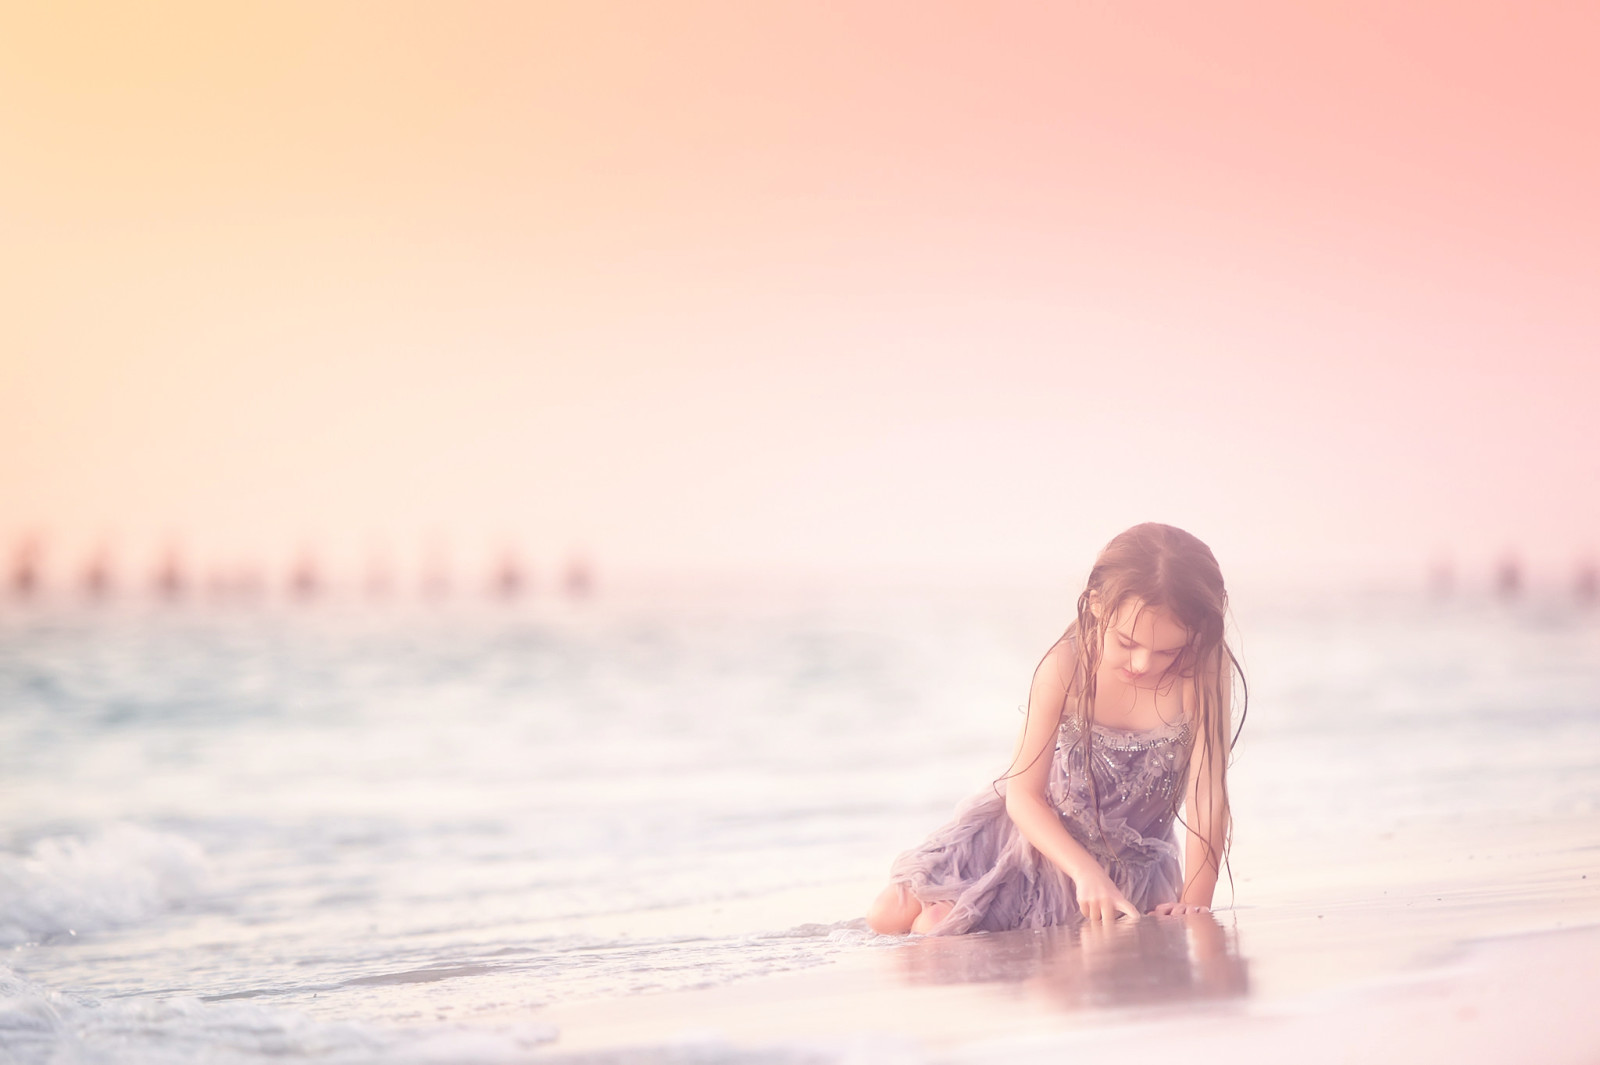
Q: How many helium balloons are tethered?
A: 0